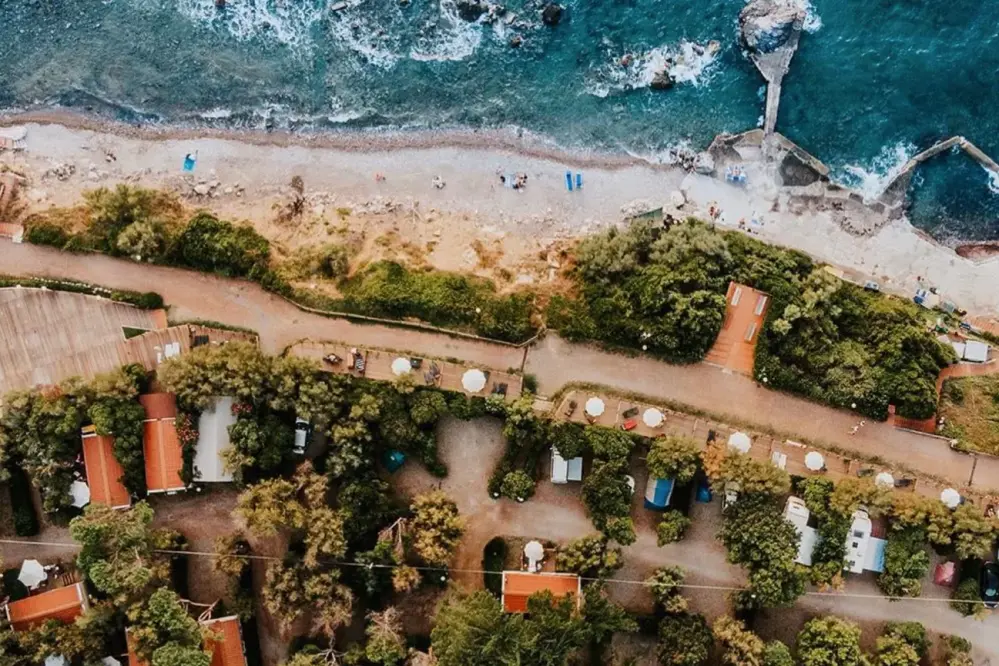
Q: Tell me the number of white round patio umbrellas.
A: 11